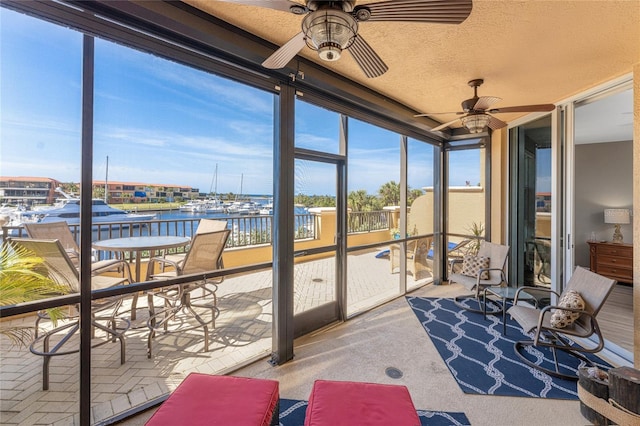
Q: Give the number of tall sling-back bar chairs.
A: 4